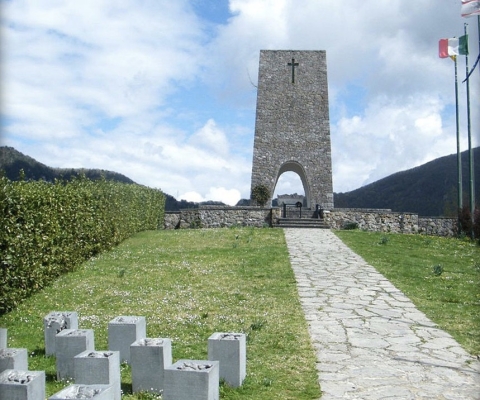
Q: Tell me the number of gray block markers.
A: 11